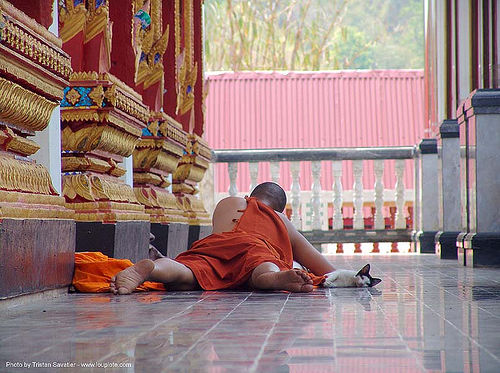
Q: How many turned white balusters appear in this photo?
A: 9